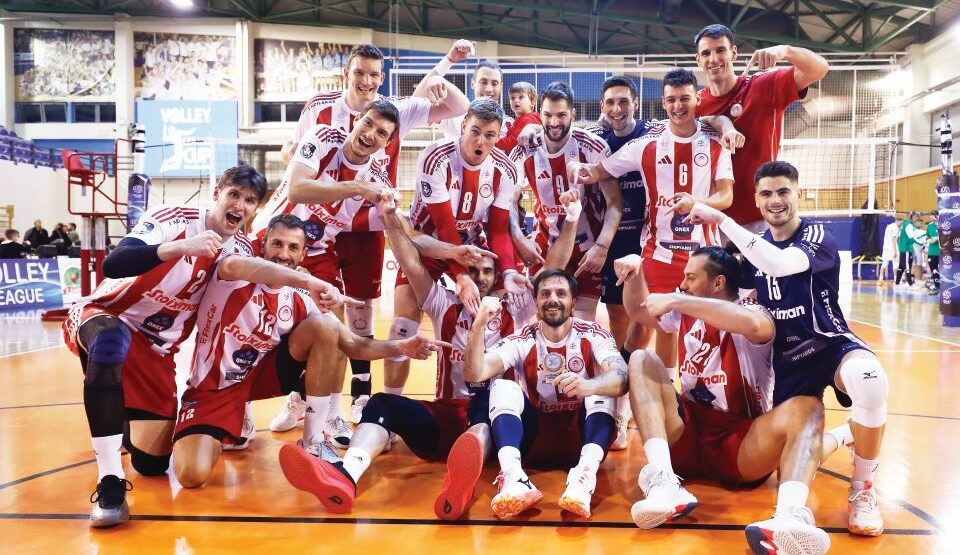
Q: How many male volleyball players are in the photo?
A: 14